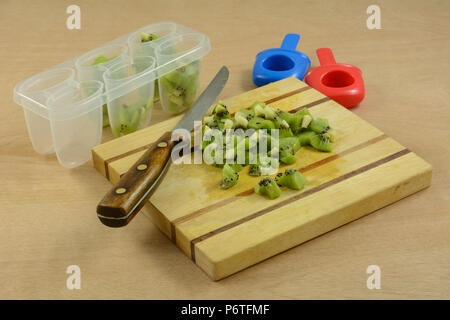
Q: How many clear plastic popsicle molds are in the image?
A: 6